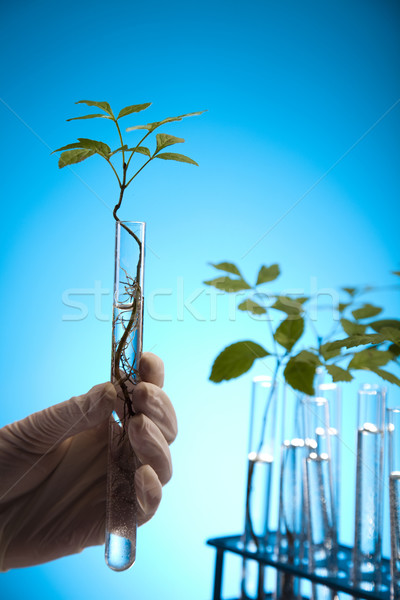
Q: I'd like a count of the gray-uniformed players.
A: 0